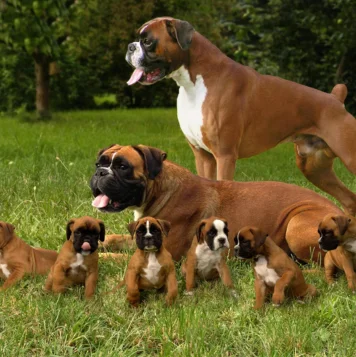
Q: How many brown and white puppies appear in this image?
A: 6